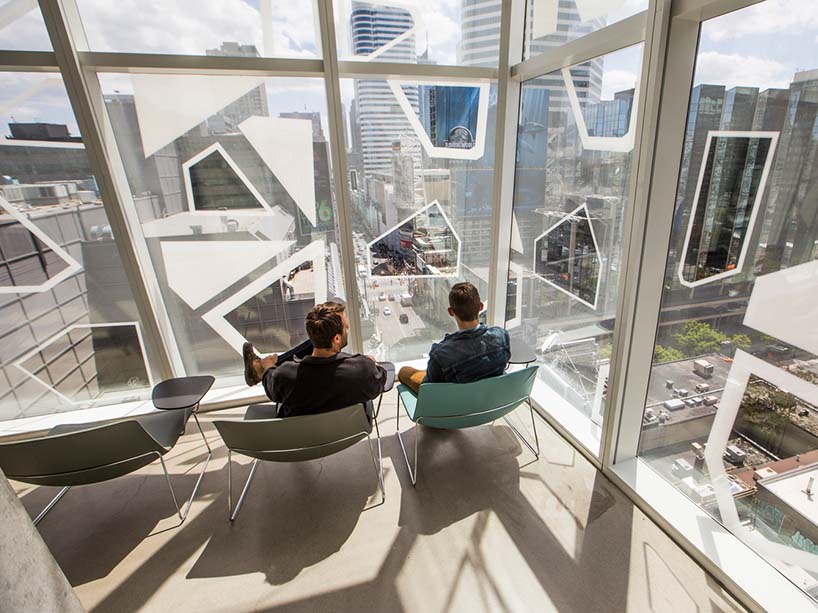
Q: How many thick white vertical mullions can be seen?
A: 4